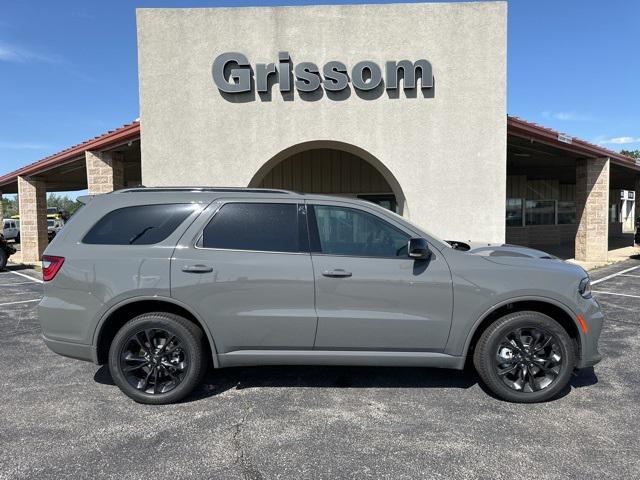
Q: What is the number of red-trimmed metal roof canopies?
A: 2